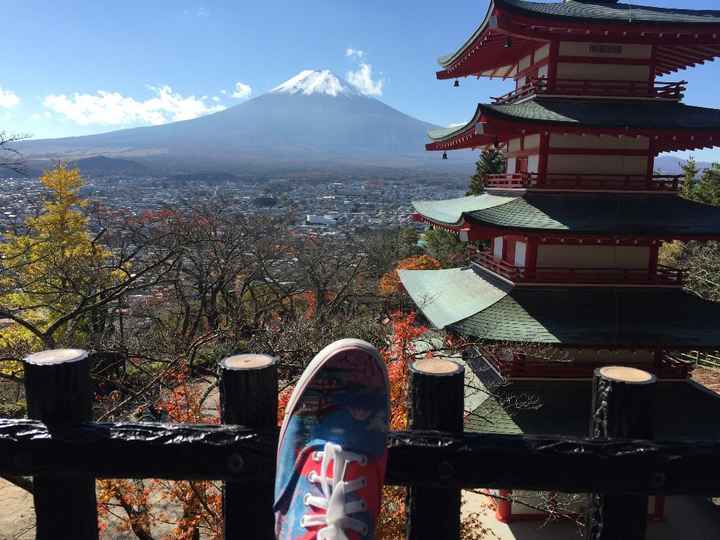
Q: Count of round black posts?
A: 4